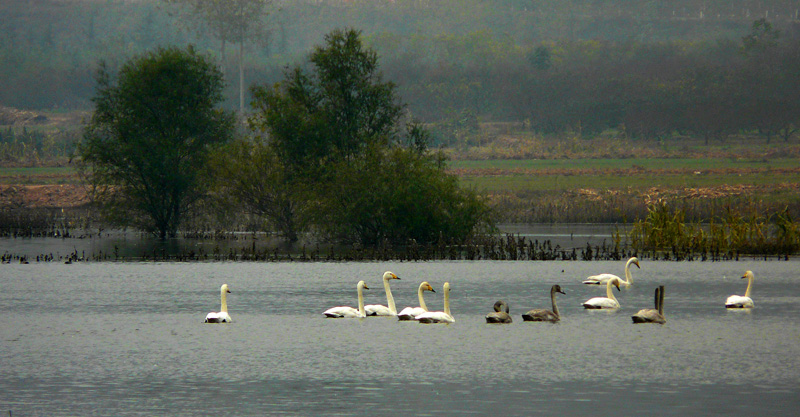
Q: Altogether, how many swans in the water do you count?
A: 11